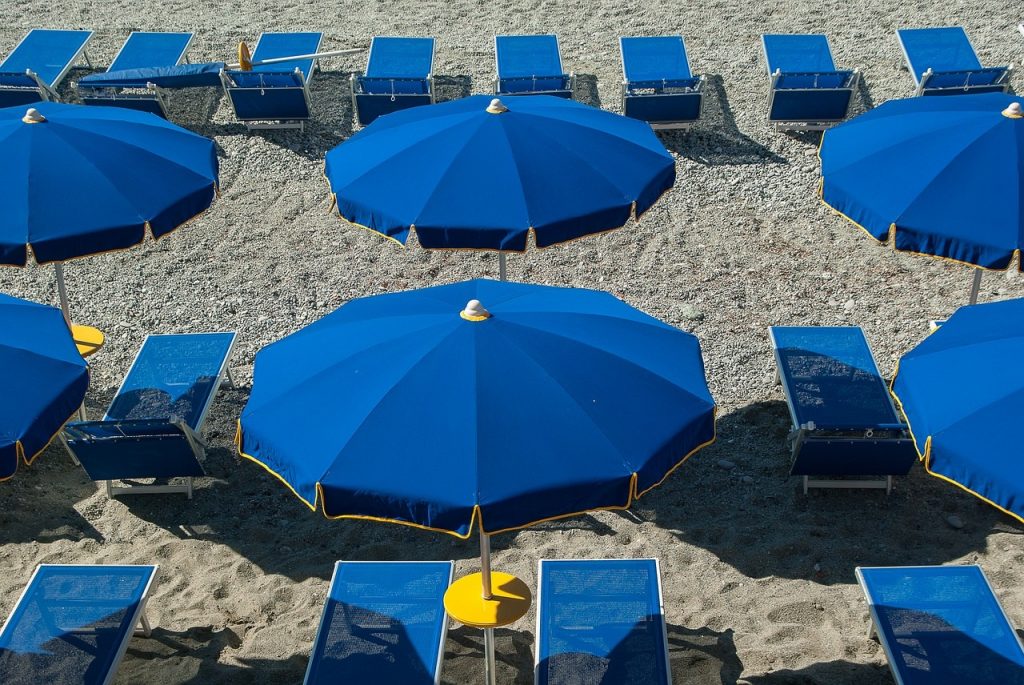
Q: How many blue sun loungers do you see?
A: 14